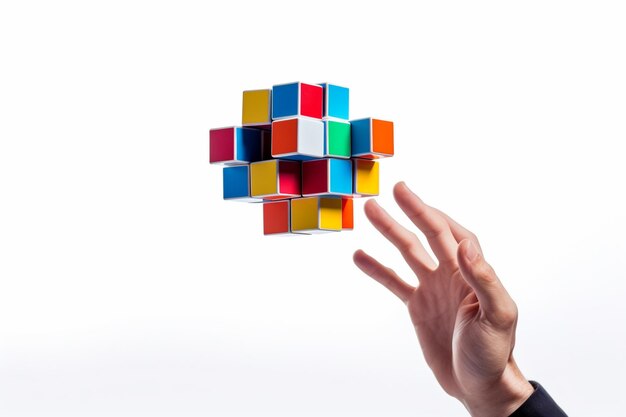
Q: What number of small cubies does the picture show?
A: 14